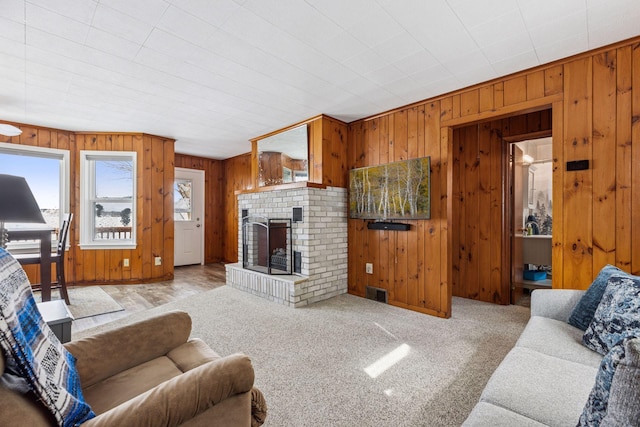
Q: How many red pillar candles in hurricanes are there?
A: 0